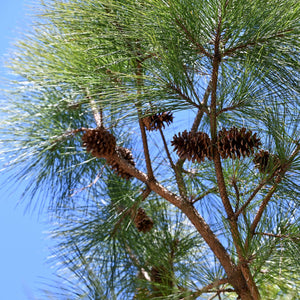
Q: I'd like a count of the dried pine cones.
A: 7